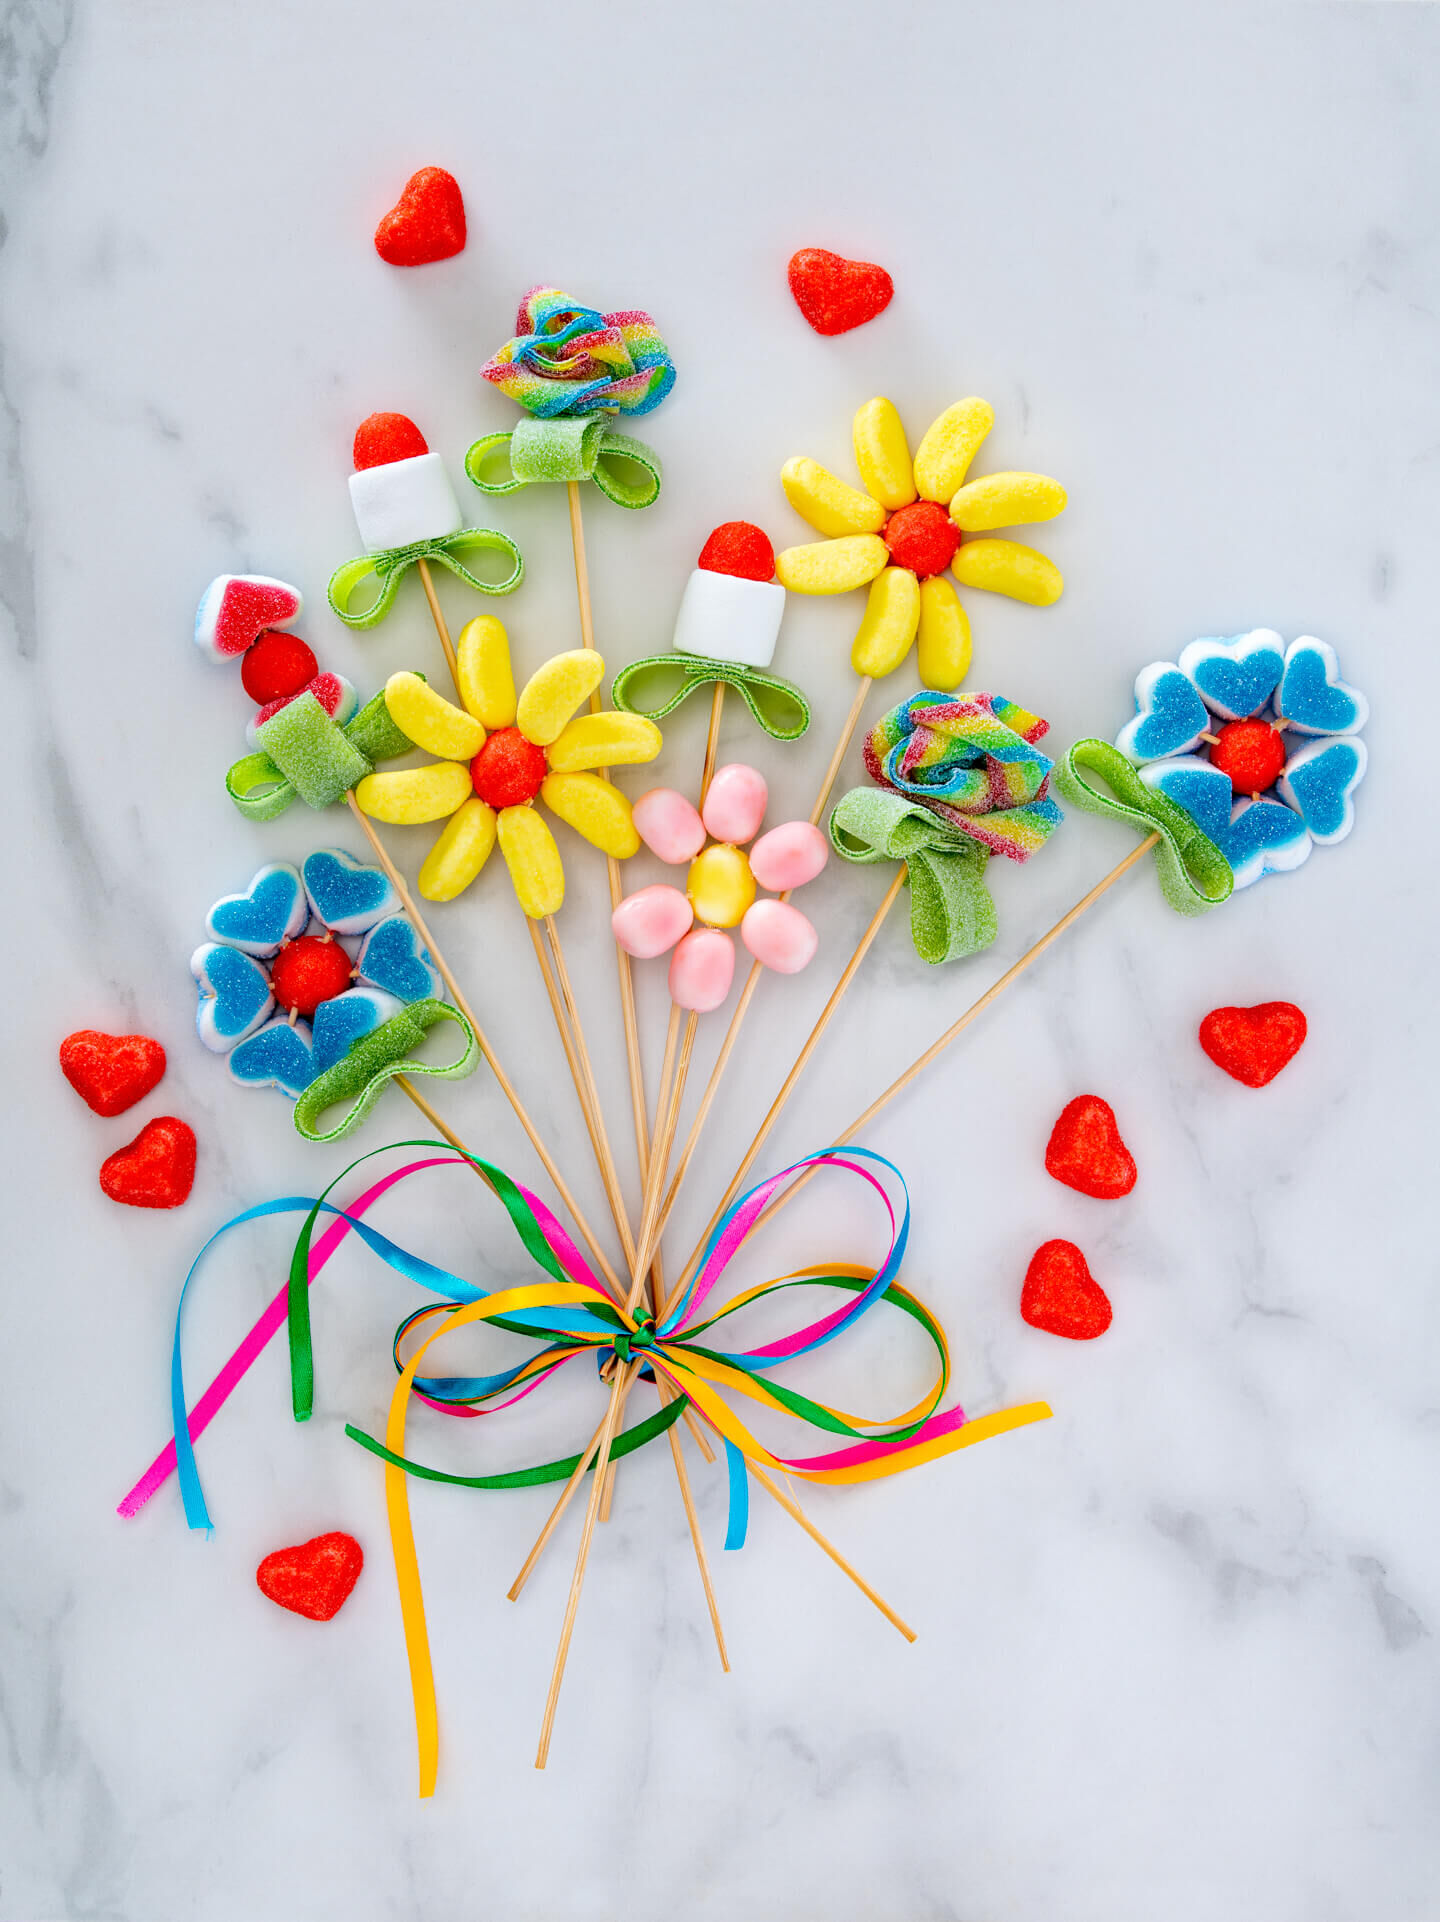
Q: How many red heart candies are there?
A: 8